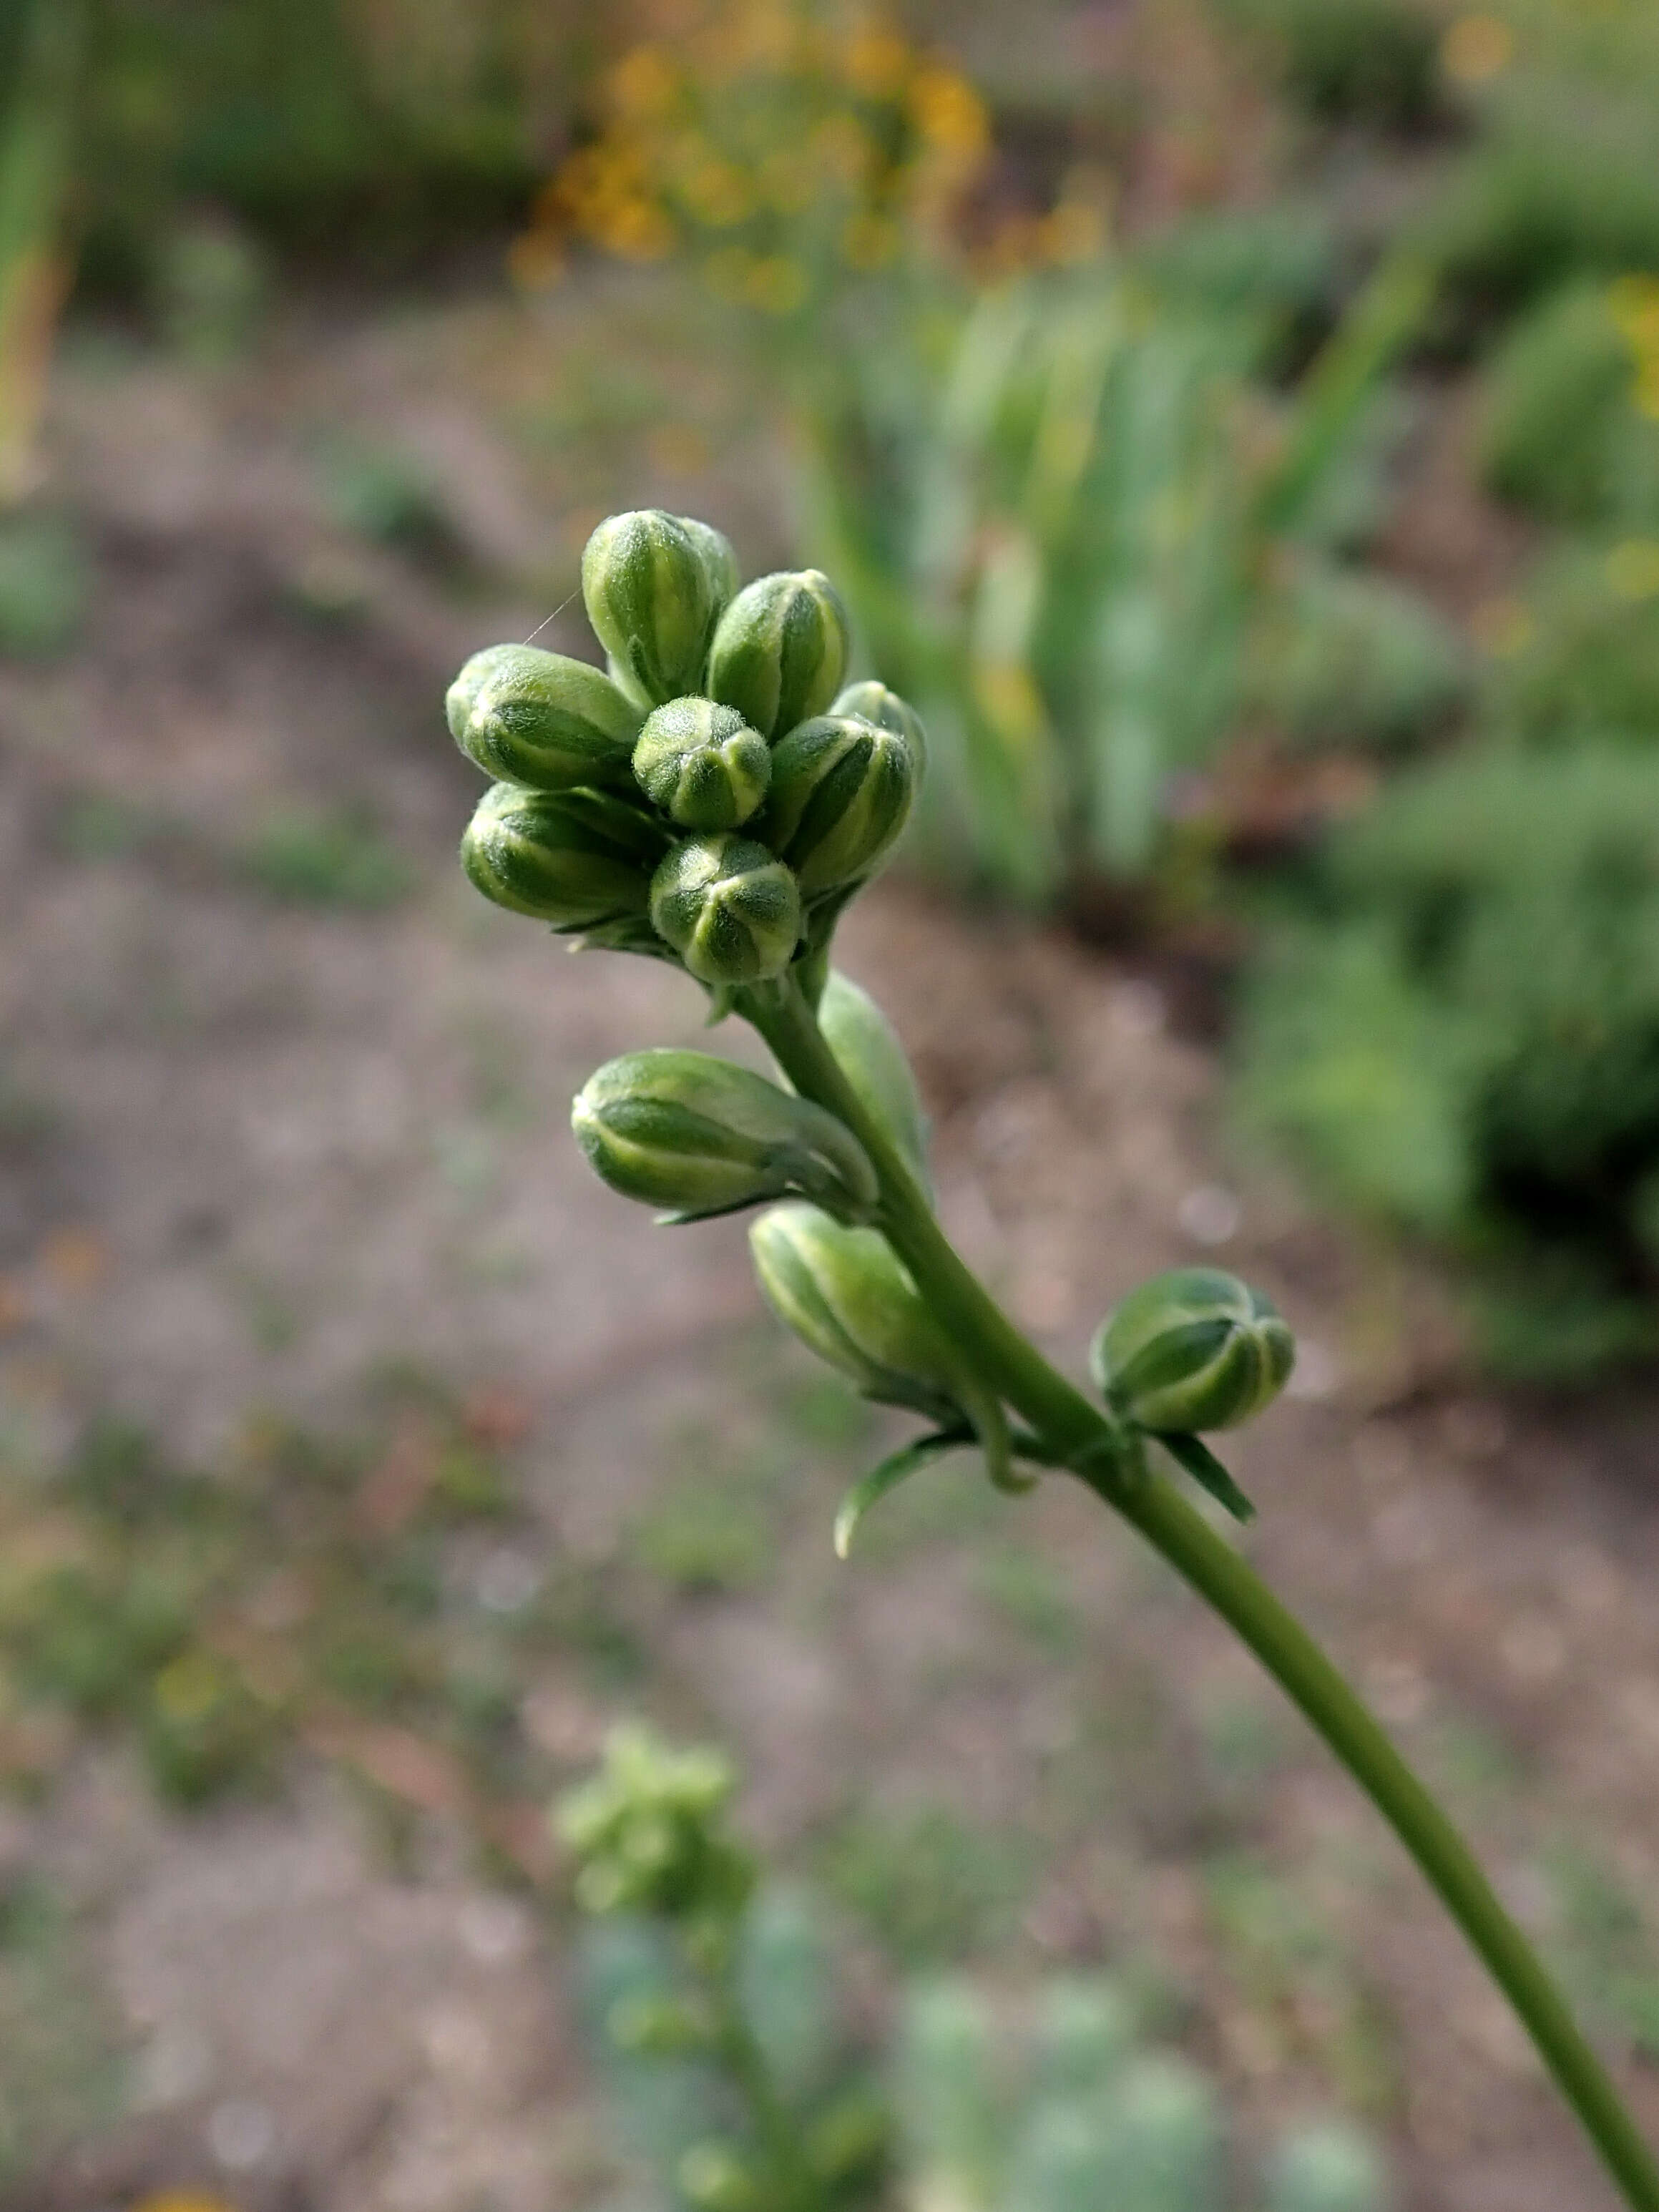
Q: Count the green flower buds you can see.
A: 13